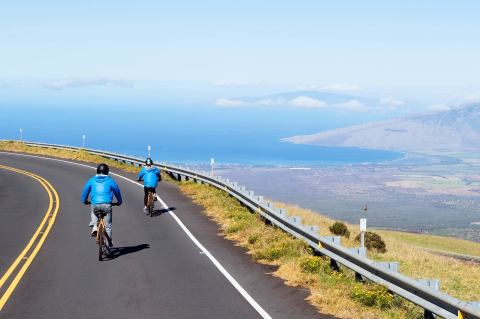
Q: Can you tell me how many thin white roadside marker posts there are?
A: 5